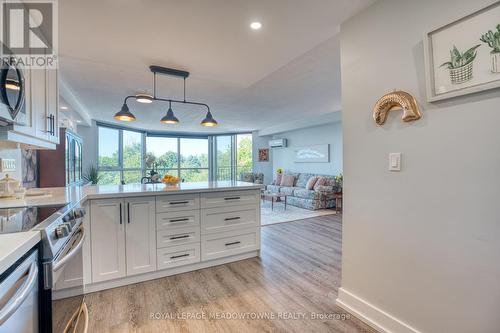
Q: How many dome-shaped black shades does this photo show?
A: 3